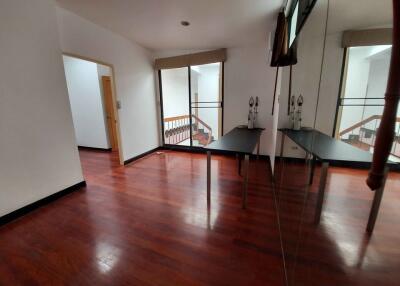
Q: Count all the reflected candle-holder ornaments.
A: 2